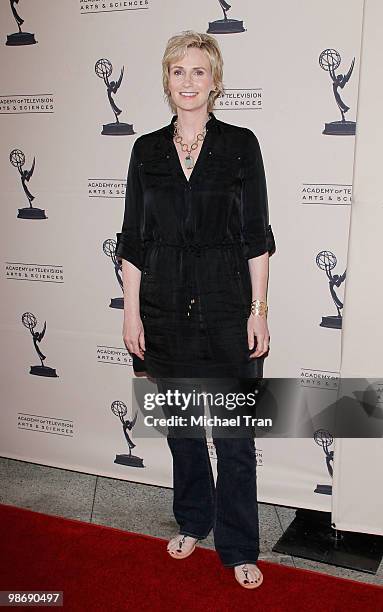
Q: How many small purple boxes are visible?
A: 0